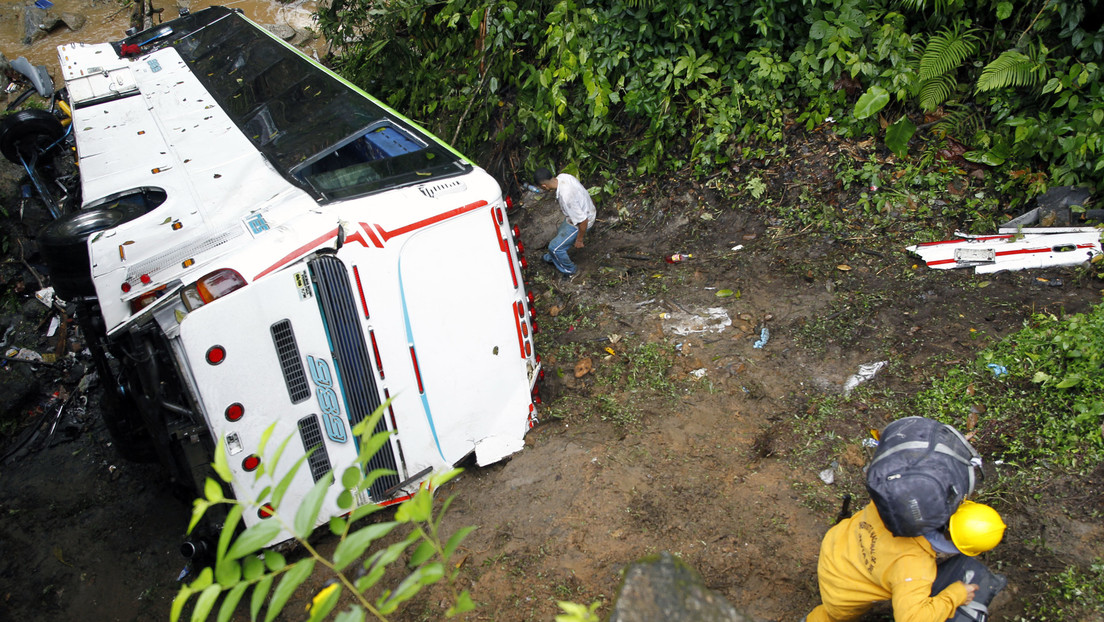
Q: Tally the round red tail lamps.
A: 4